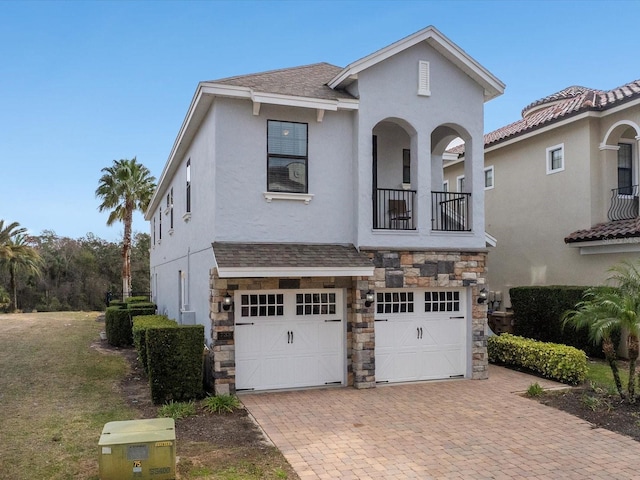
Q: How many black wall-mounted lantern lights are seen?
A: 3